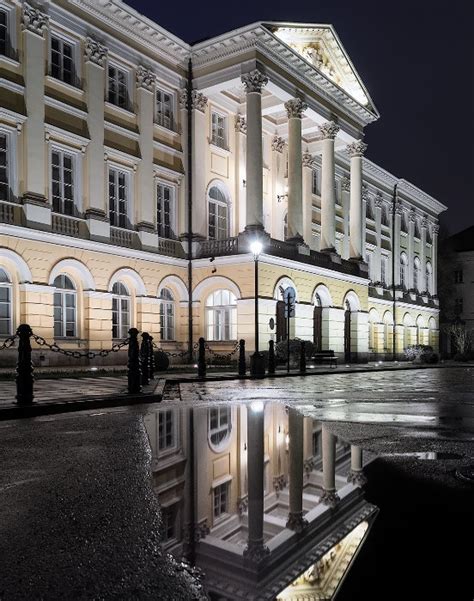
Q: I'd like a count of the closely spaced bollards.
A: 3